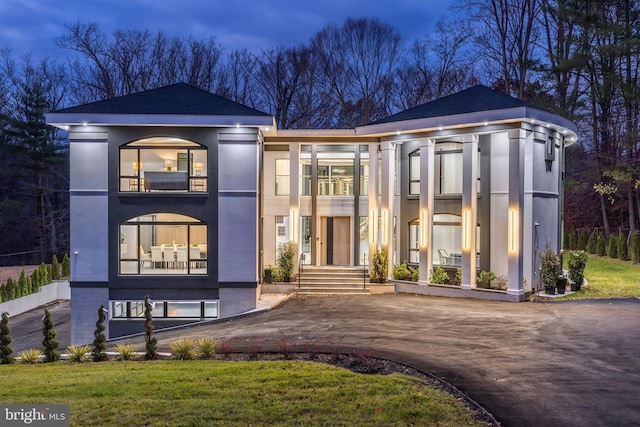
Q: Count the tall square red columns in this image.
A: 0